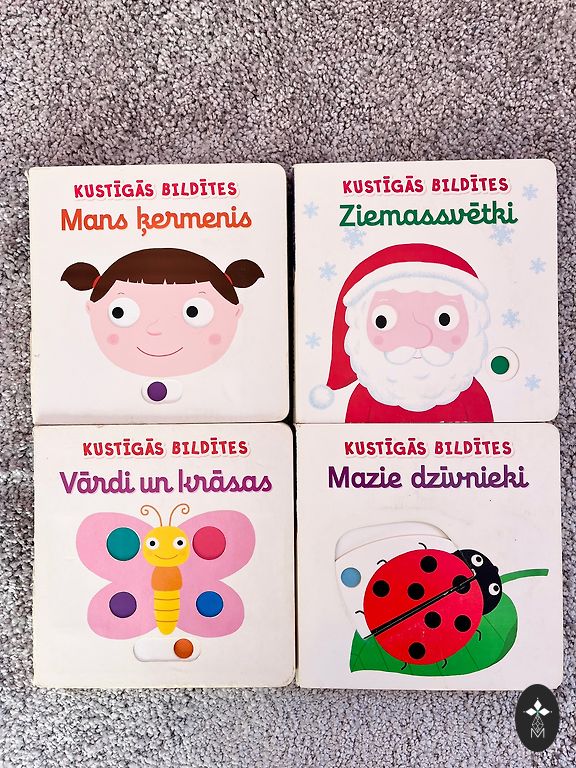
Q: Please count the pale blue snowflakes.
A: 9